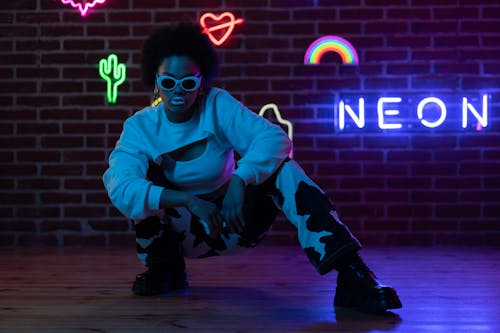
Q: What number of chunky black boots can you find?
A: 2